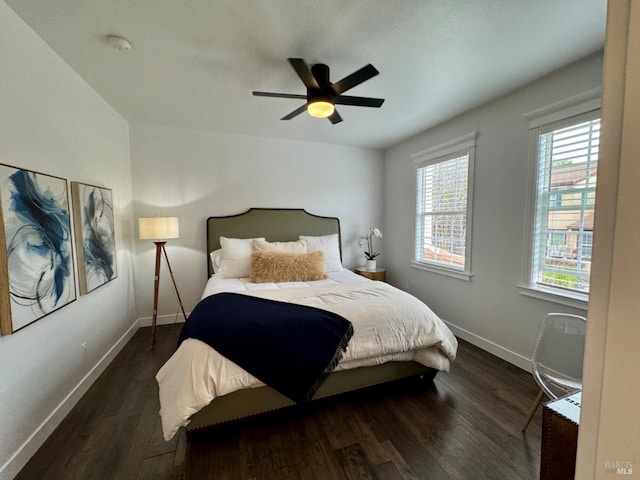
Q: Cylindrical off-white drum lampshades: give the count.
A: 1